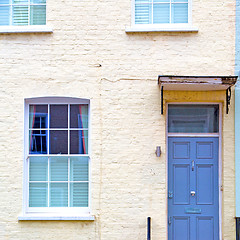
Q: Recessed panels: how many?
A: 6